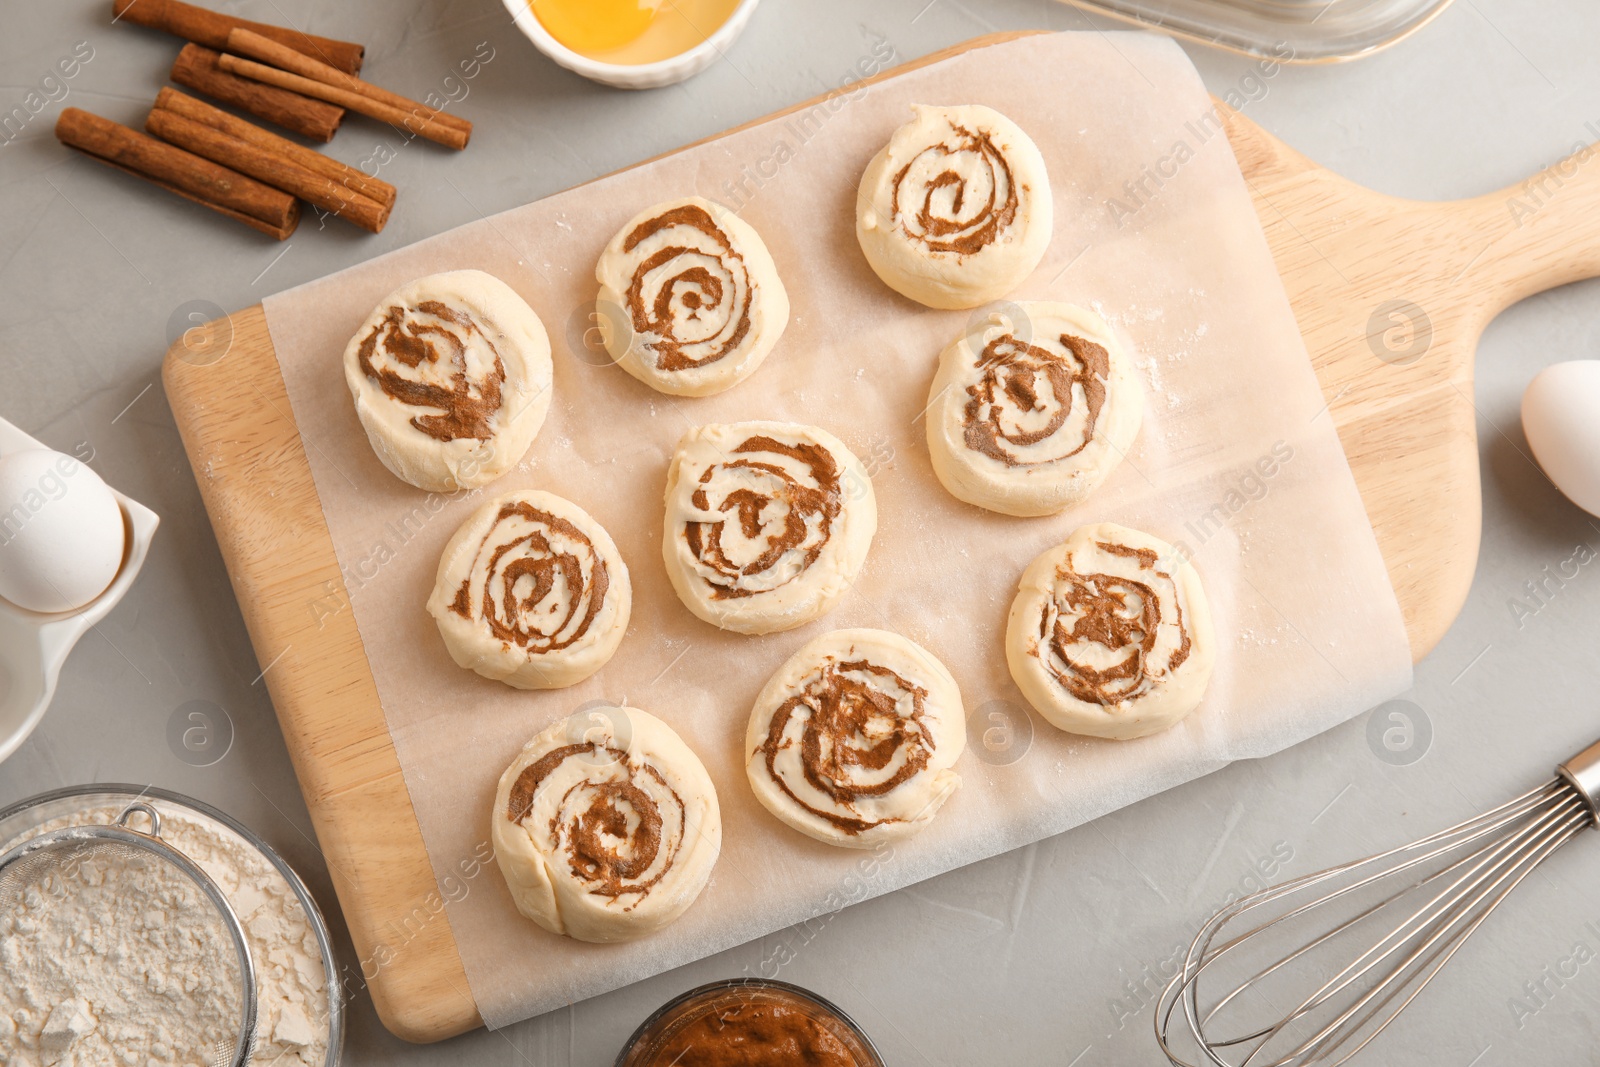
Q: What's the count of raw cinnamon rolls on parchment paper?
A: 9